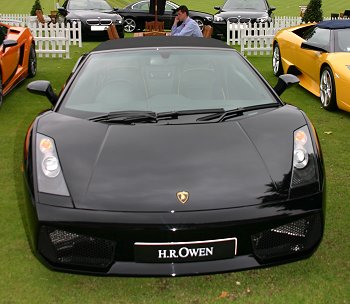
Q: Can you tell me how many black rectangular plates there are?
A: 1